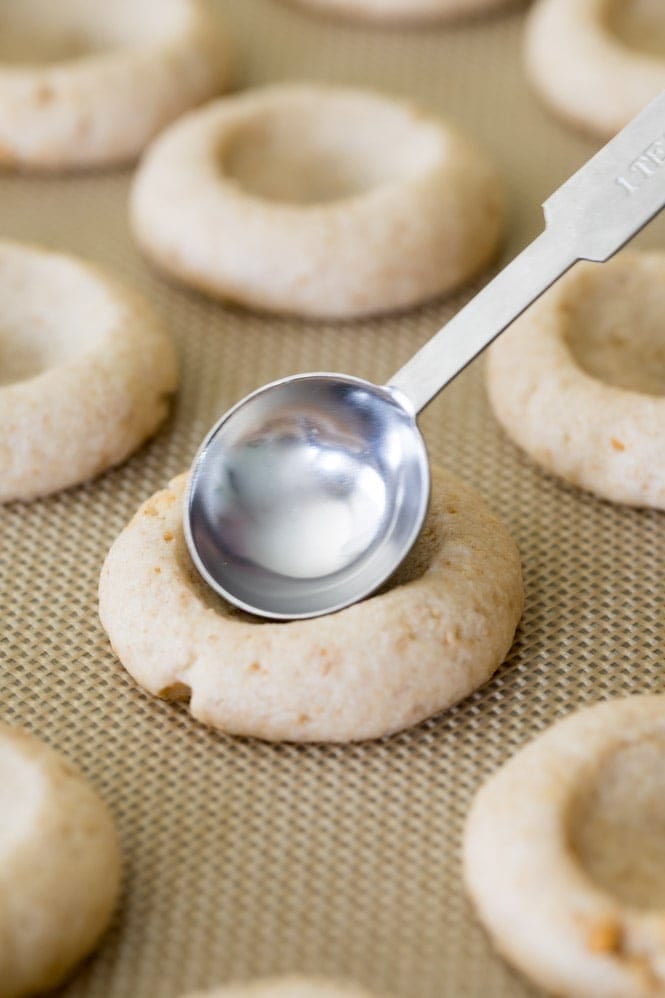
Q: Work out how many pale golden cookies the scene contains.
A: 10